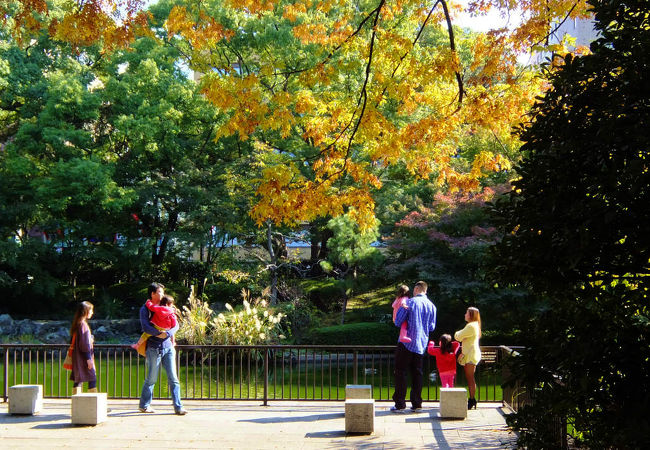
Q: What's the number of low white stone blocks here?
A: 5